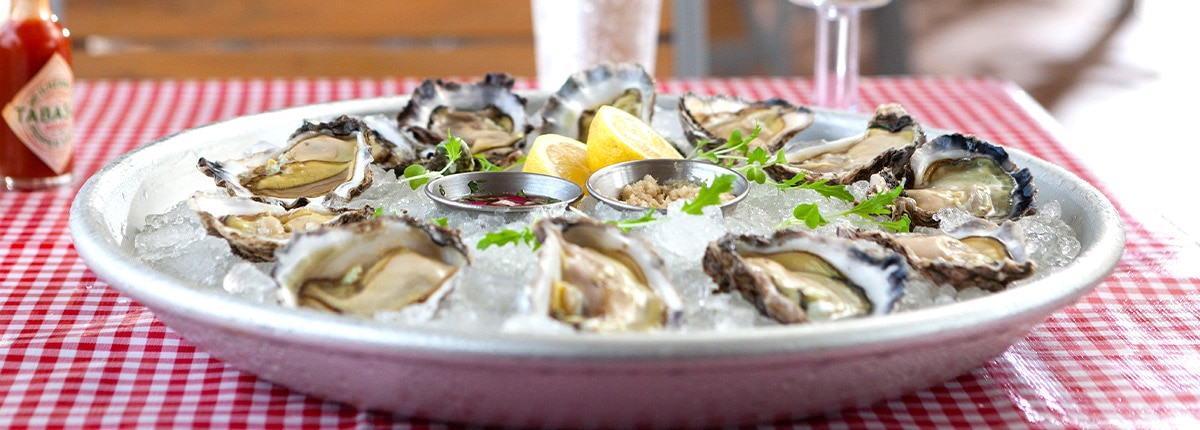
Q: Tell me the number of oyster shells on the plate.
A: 12